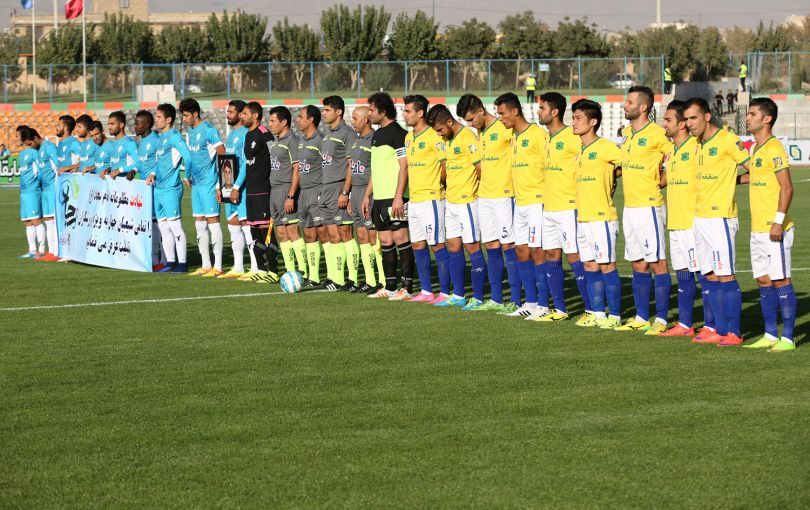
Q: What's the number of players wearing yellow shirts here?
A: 10